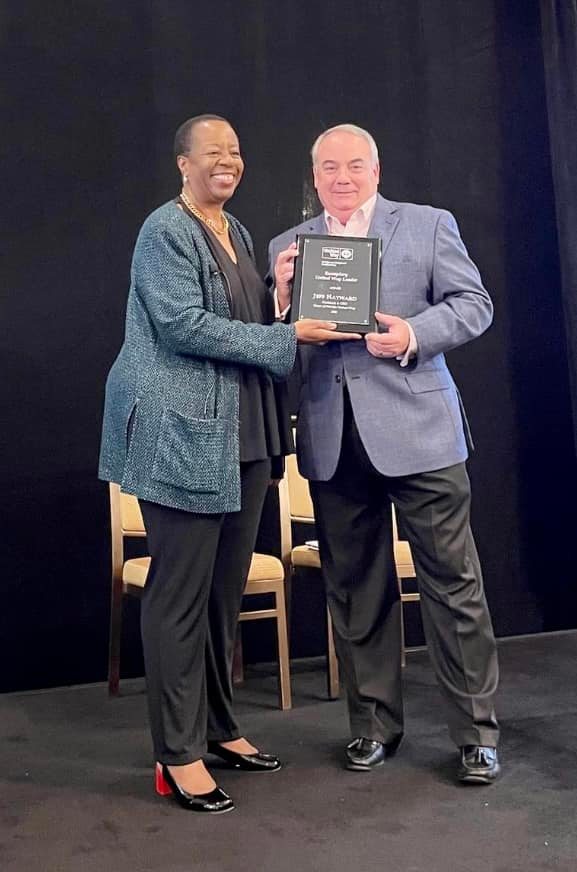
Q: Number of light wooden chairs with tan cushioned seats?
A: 2